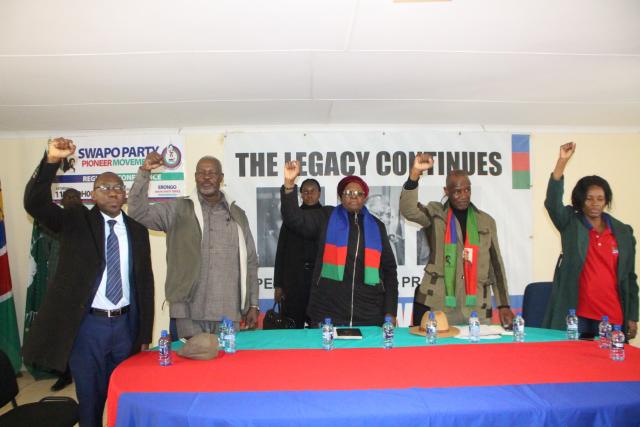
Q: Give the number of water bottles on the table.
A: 11